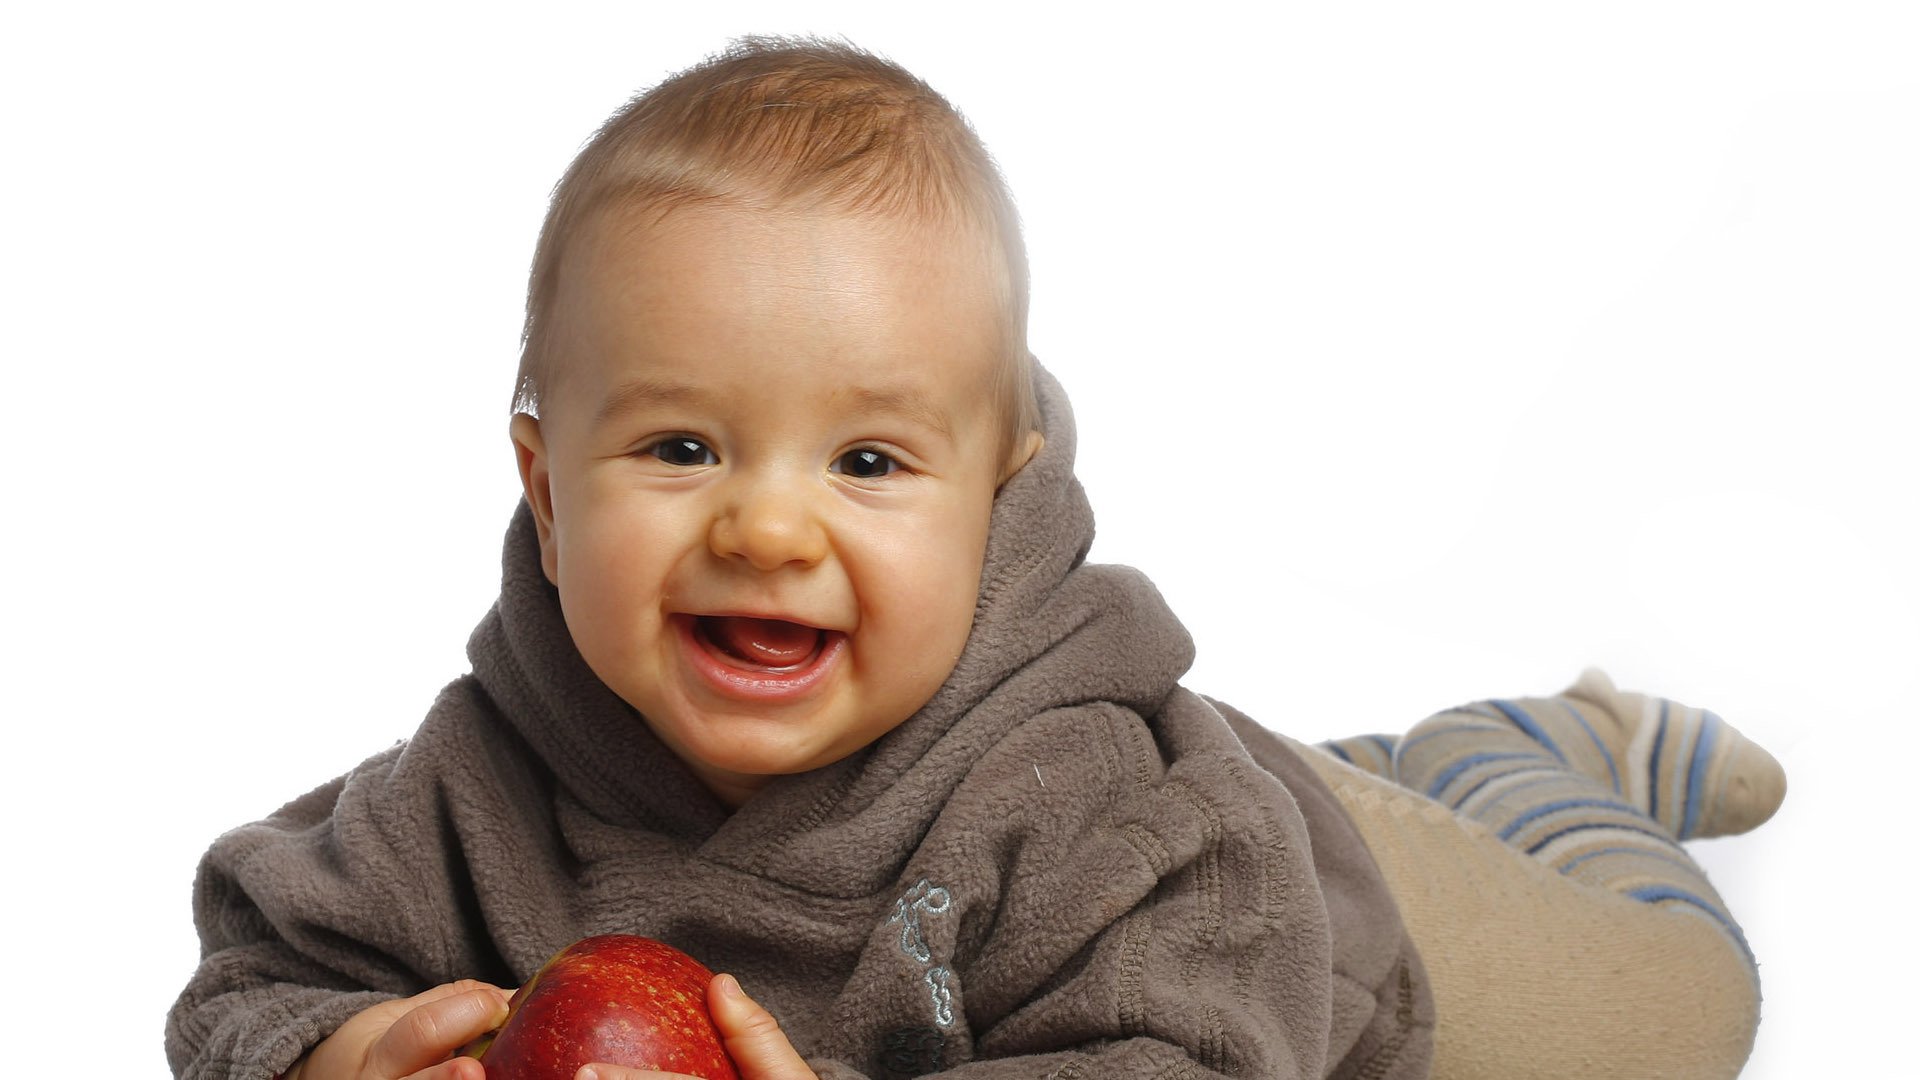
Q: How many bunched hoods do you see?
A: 1